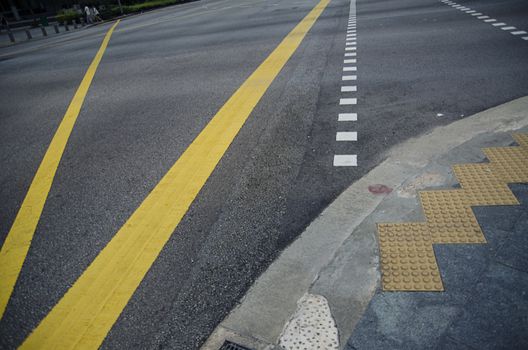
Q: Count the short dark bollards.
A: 7